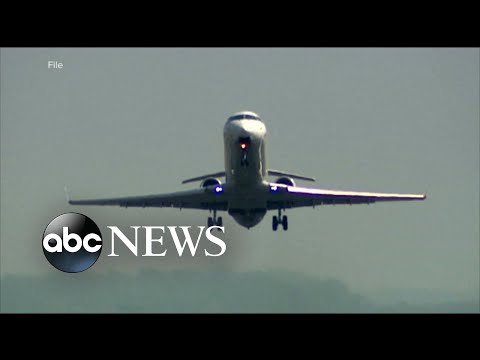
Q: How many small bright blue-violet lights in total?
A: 2